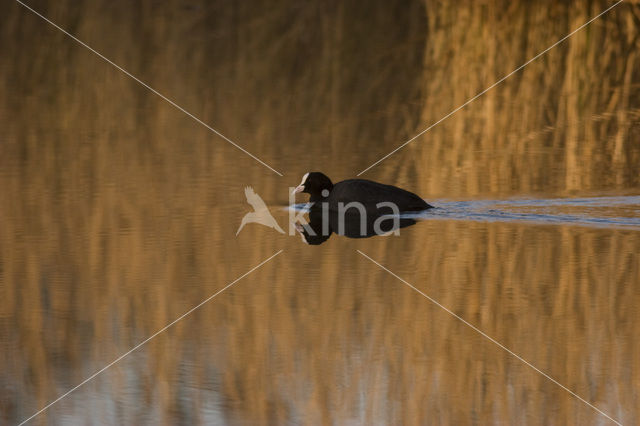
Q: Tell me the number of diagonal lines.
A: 4